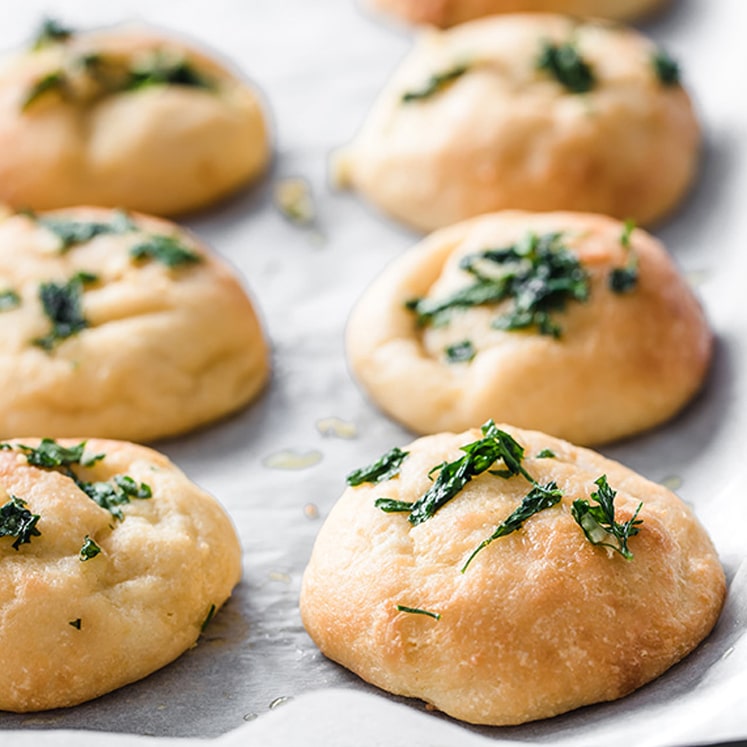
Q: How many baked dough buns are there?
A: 7